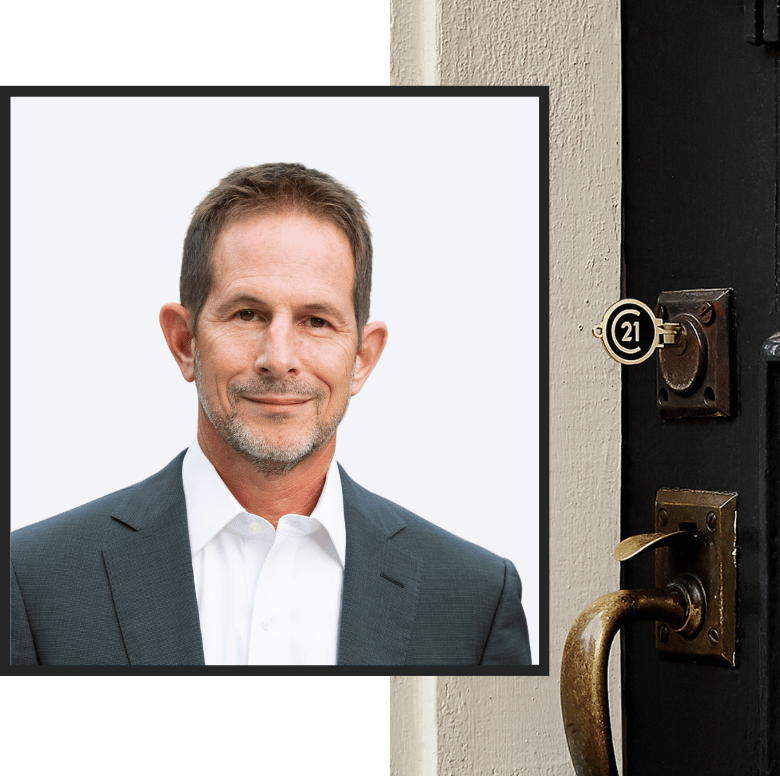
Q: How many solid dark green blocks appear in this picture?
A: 2